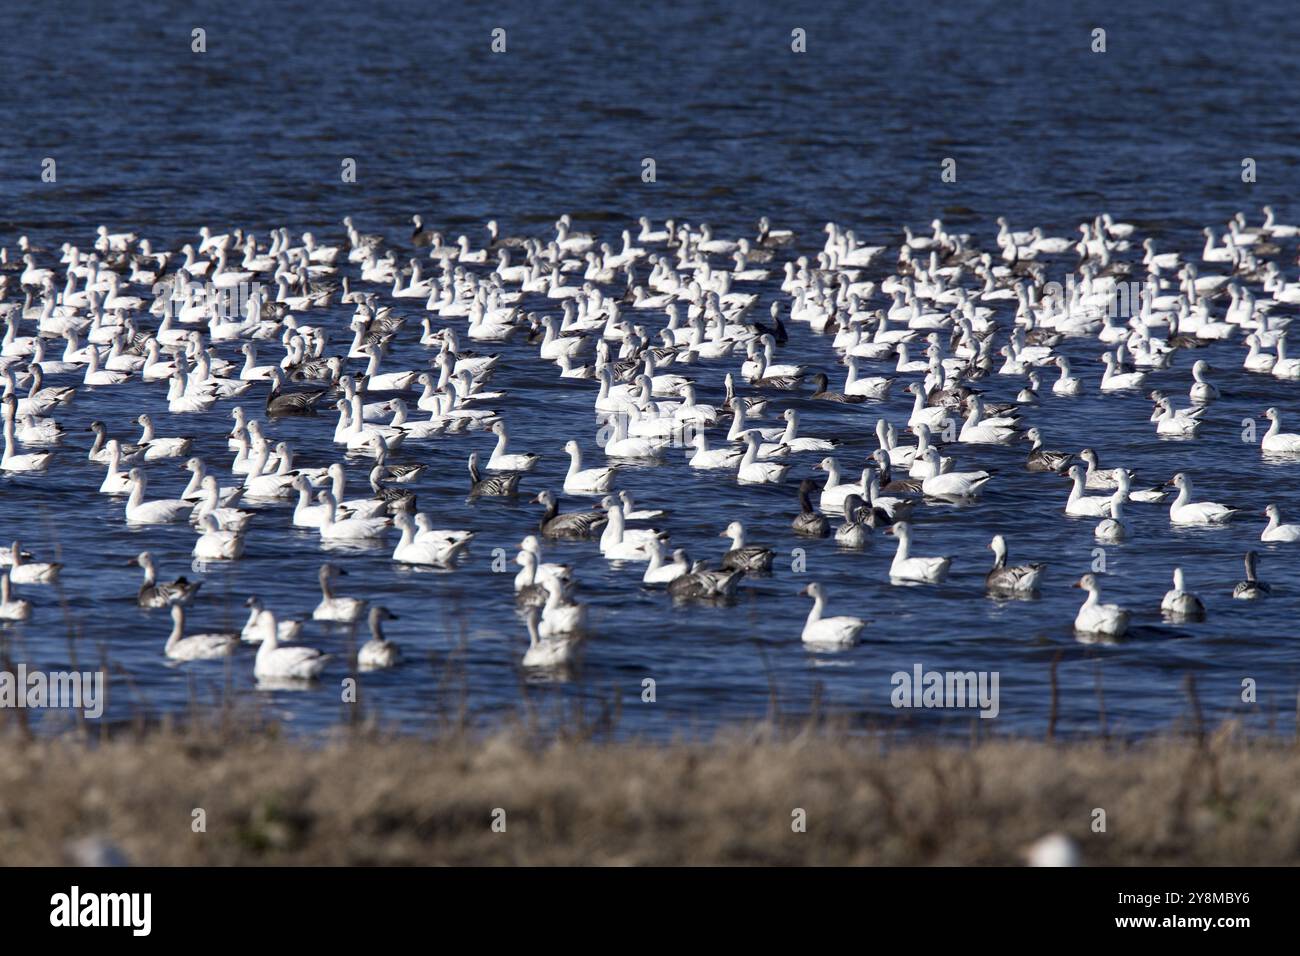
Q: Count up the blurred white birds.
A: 2